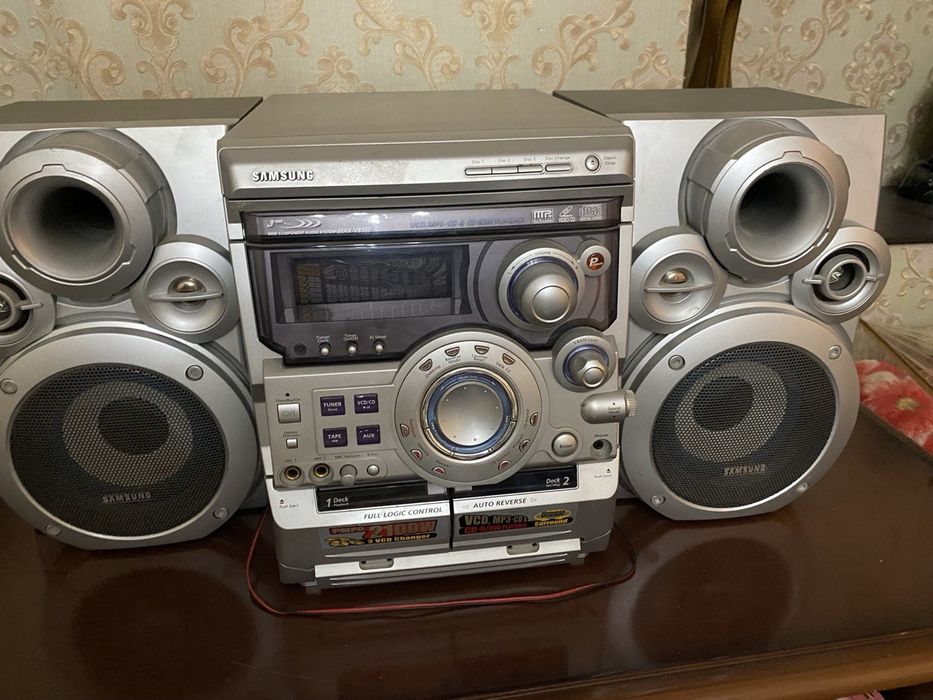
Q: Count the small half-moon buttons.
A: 10